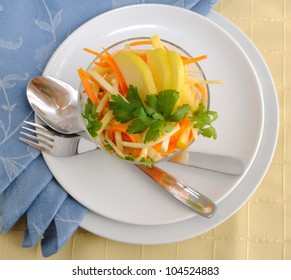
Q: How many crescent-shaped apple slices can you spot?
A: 3